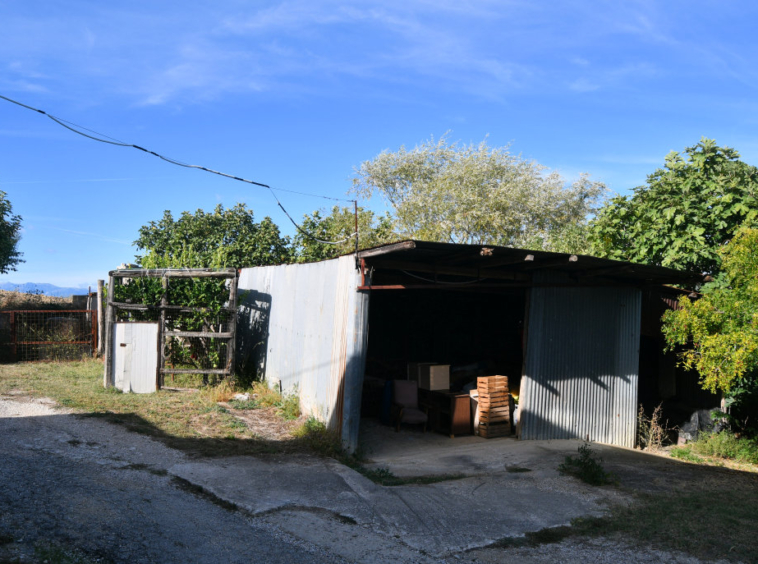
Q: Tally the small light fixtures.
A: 0